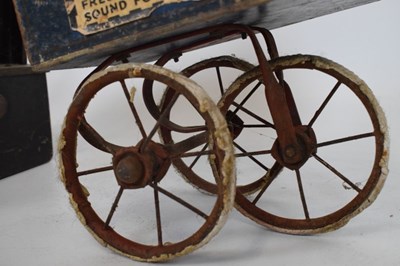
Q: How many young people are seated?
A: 0